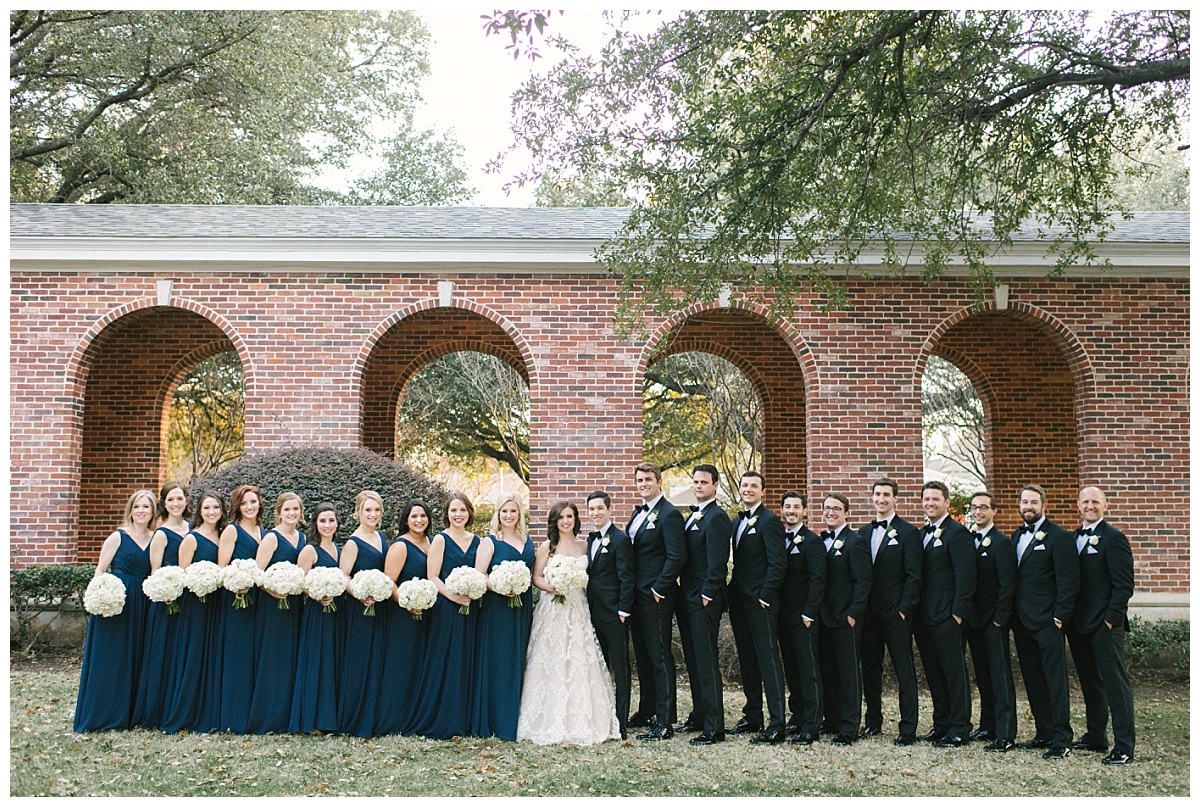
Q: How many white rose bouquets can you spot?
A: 11